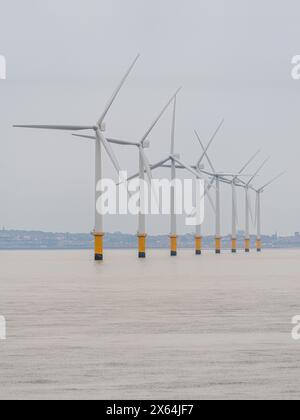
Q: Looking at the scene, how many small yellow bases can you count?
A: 8